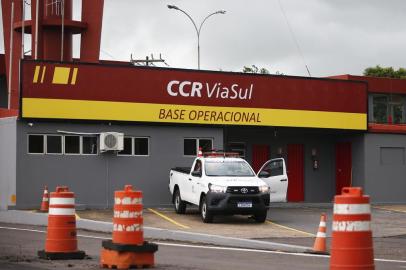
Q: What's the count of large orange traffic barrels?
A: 3